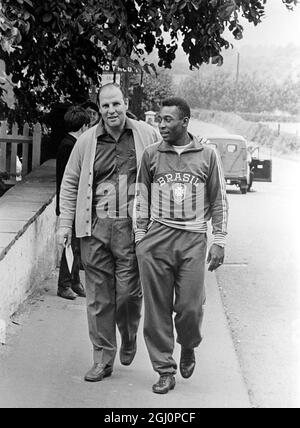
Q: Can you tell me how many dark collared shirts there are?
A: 1